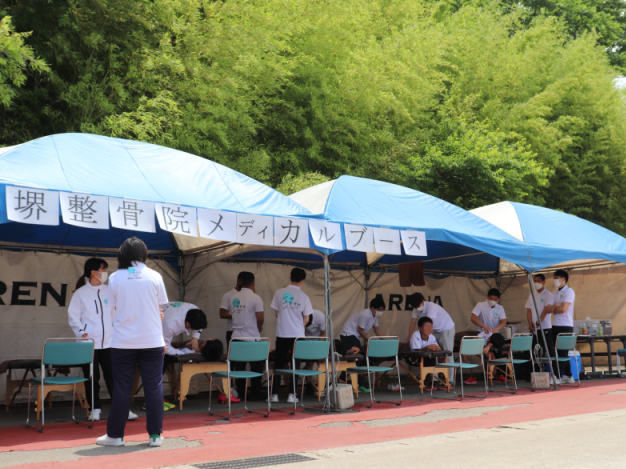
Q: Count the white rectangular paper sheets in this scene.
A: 11